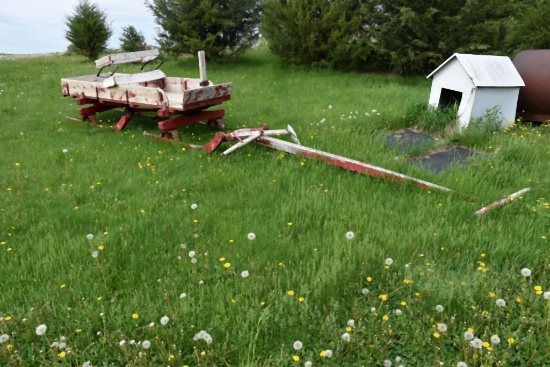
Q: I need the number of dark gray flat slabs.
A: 2